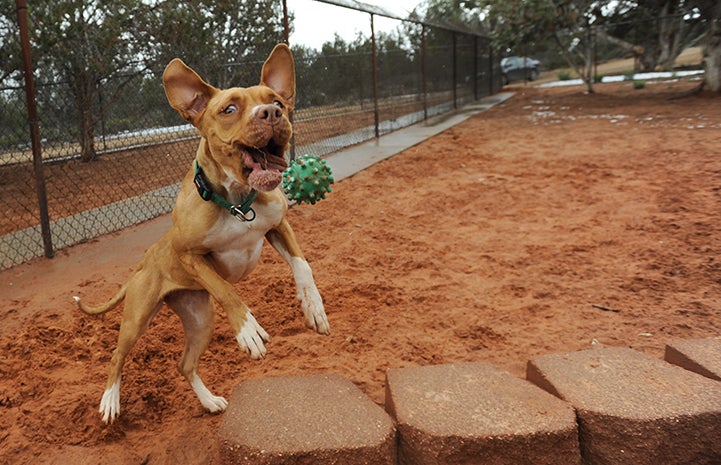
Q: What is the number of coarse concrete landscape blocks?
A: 4